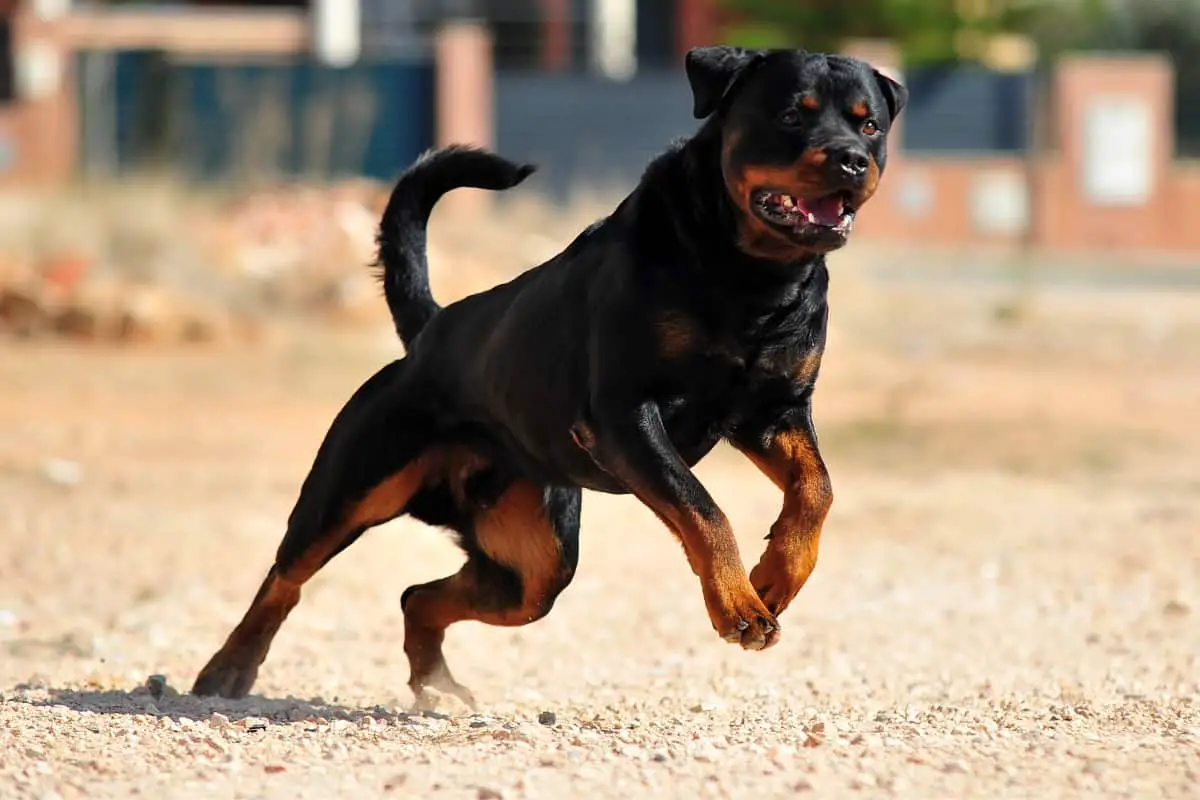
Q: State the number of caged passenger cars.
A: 0